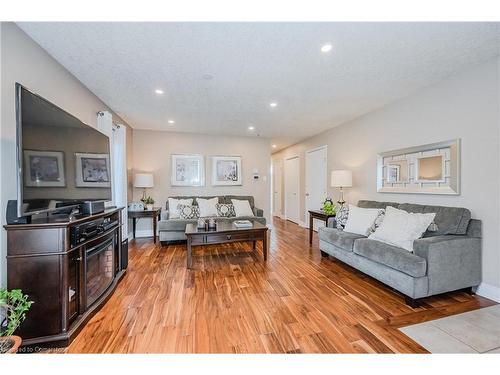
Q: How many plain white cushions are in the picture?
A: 5